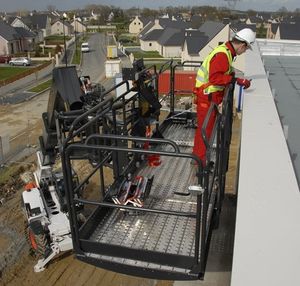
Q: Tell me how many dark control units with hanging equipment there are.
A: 1